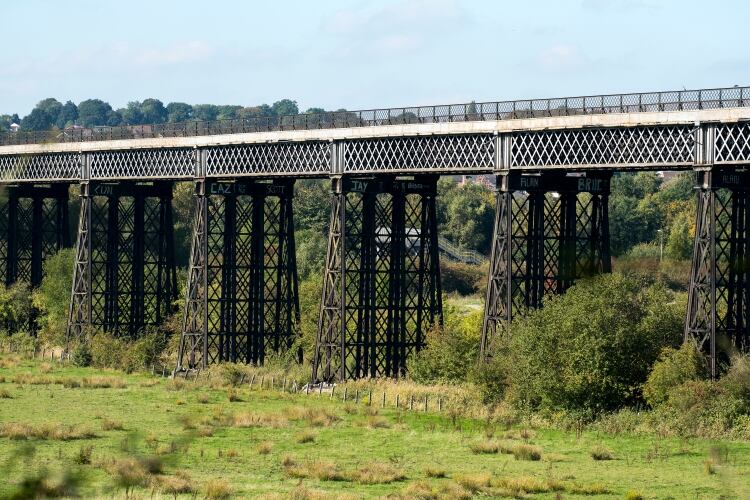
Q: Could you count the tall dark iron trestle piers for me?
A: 6